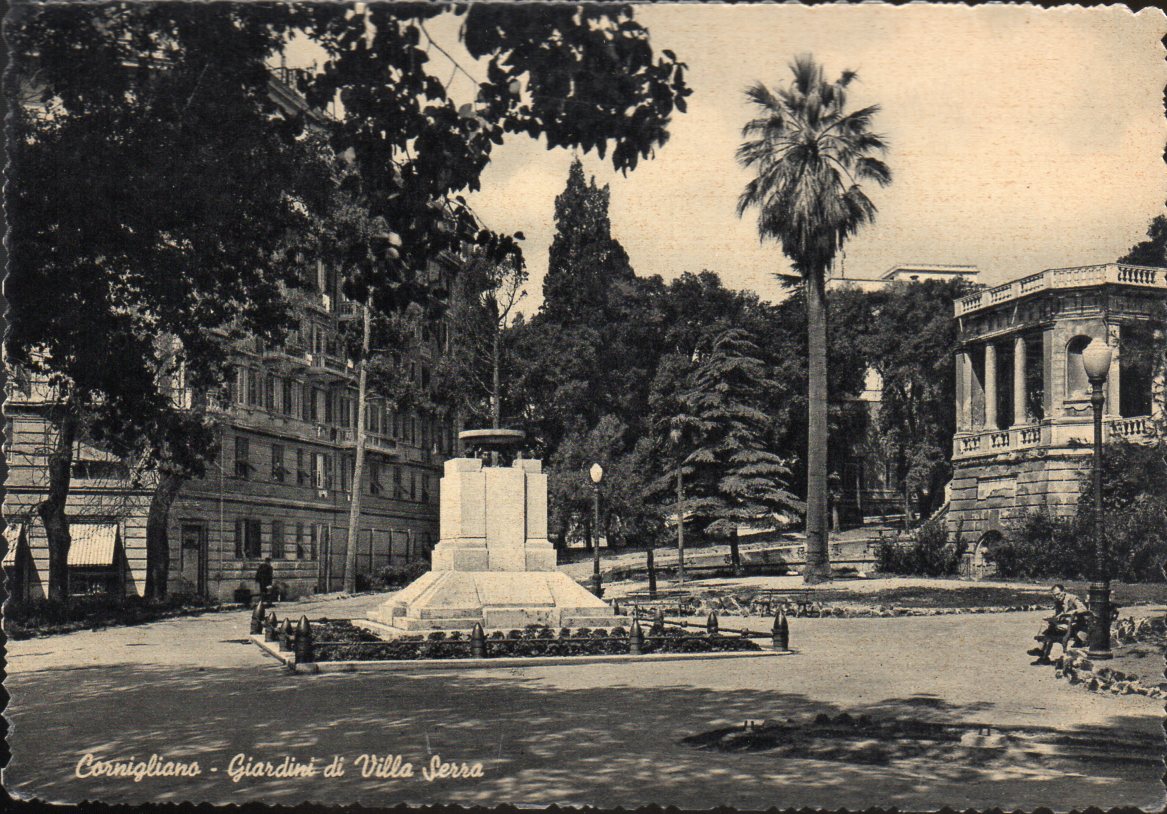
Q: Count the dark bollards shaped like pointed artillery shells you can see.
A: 10